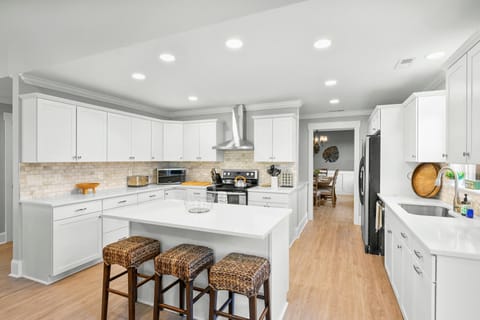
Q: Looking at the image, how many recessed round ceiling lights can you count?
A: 8